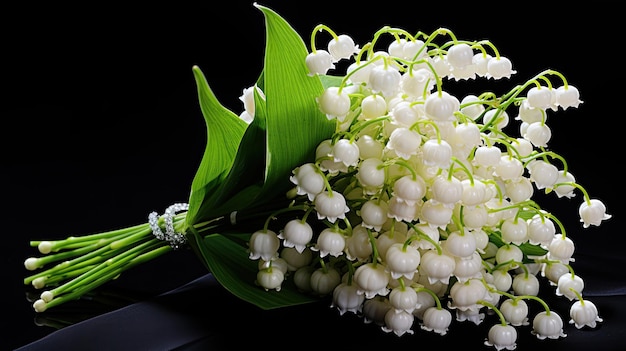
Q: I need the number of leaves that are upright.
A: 3